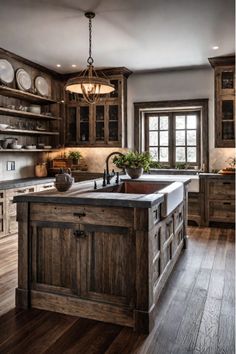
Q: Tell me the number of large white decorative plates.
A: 3